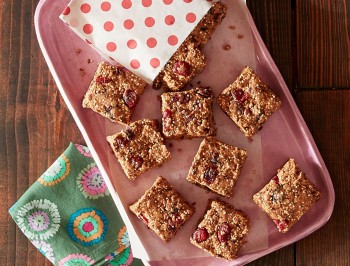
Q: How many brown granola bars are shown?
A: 10